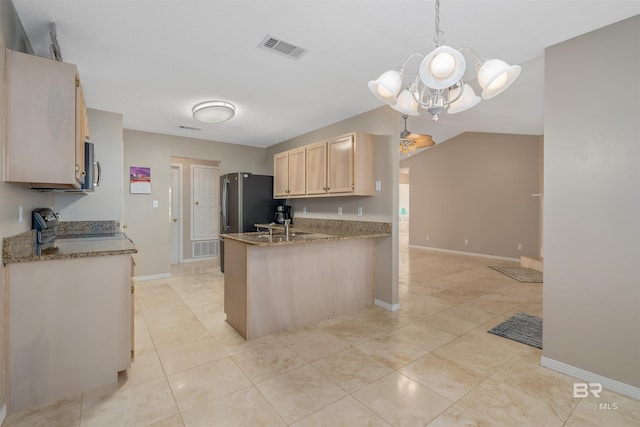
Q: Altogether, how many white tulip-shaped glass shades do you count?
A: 5